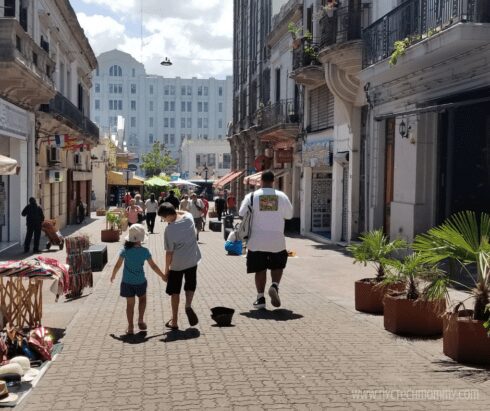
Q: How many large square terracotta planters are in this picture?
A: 3